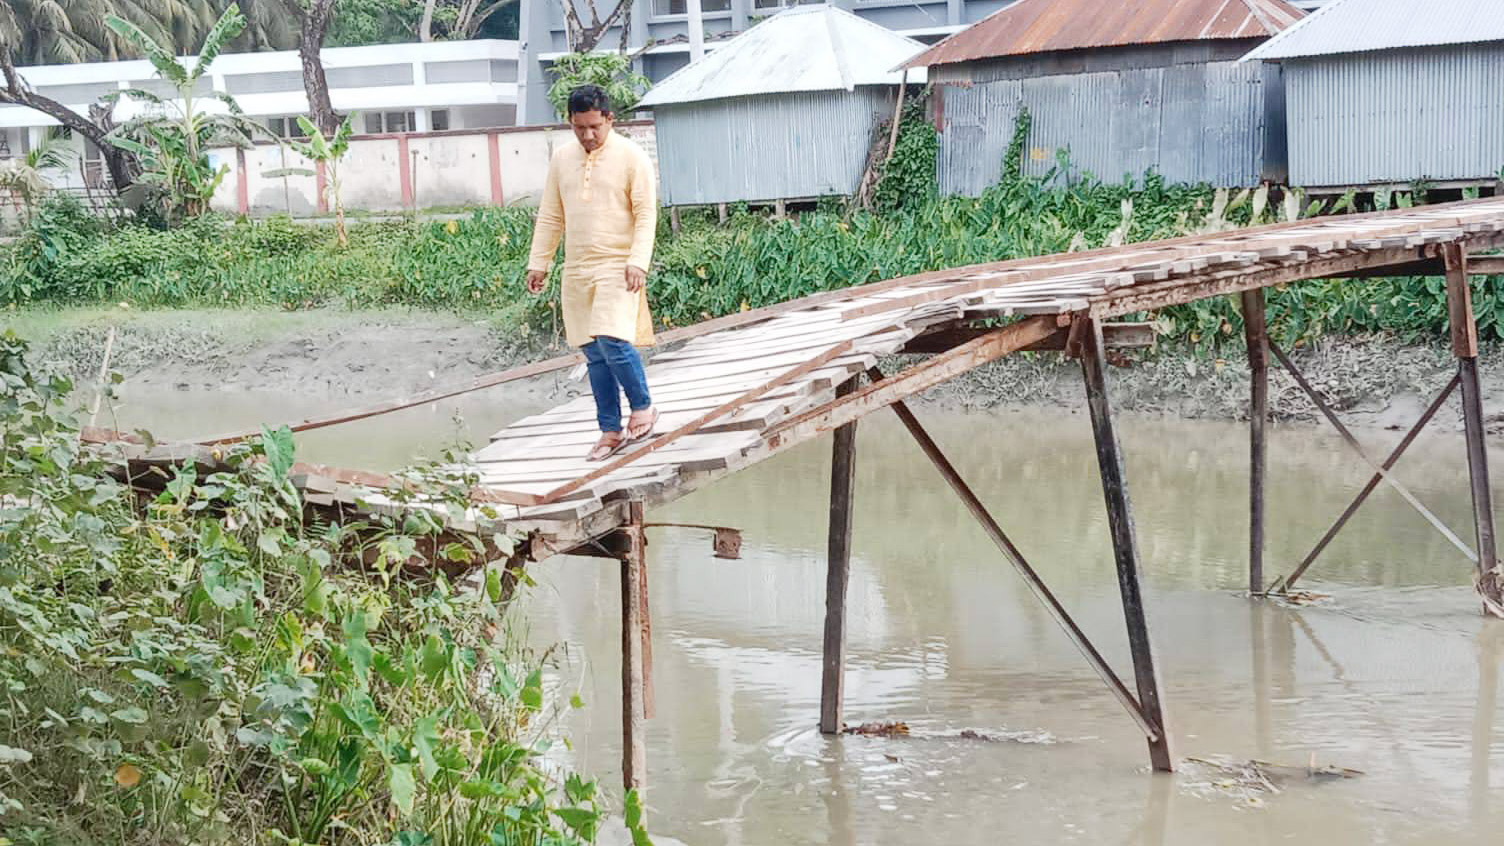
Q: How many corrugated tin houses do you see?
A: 3